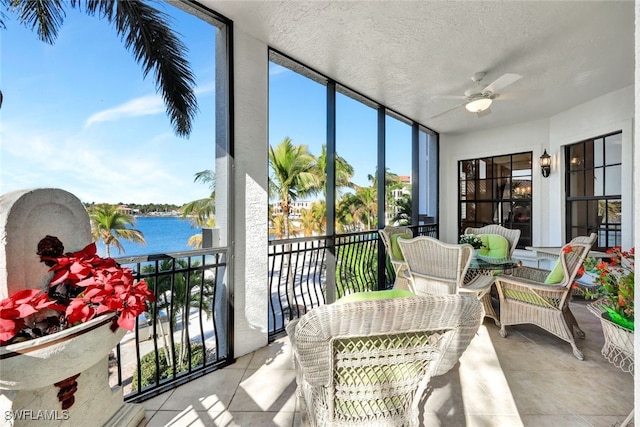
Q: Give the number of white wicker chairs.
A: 5